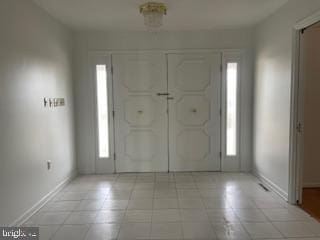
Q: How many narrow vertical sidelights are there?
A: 2